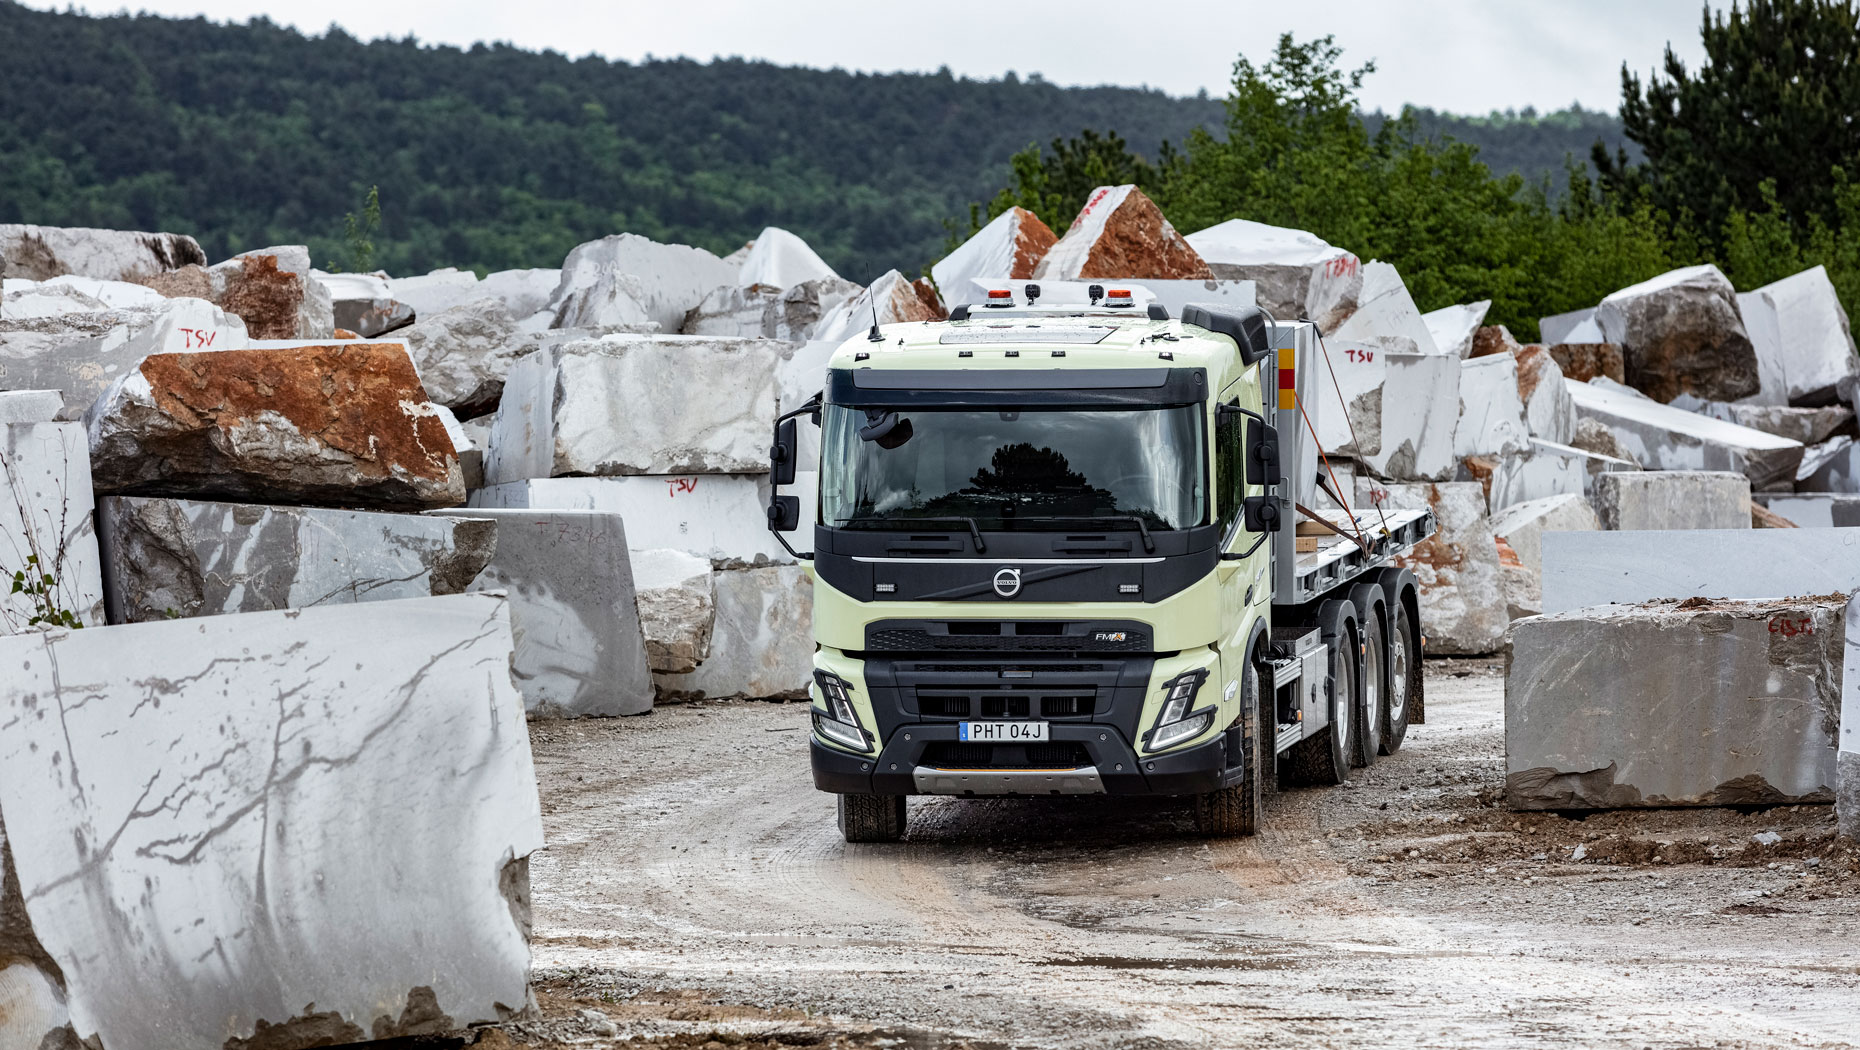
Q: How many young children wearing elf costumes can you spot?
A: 0